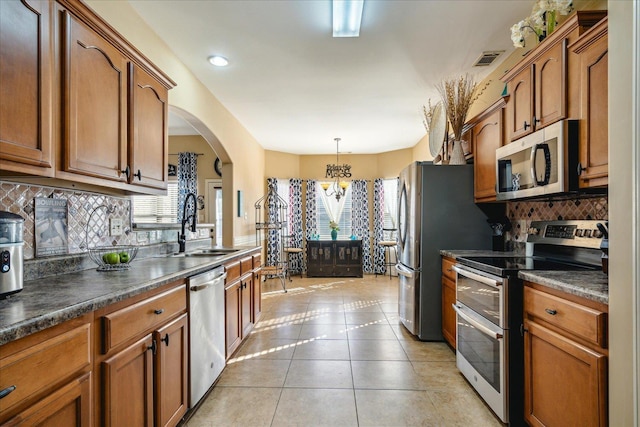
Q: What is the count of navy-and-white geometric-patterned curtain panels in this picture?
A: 6